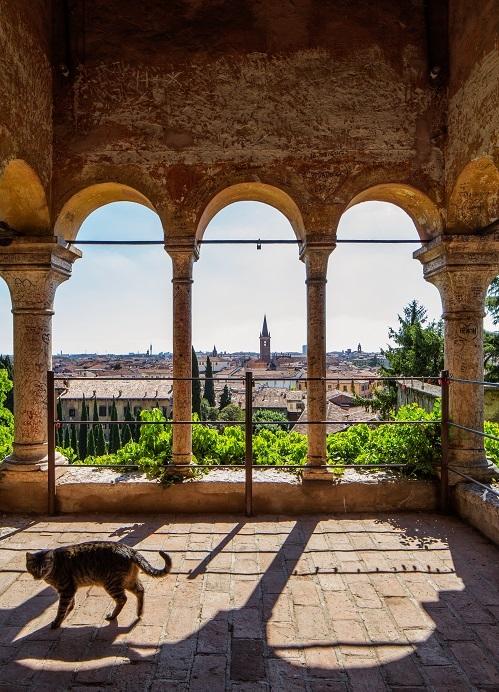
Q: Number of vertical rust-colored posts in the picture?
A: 3